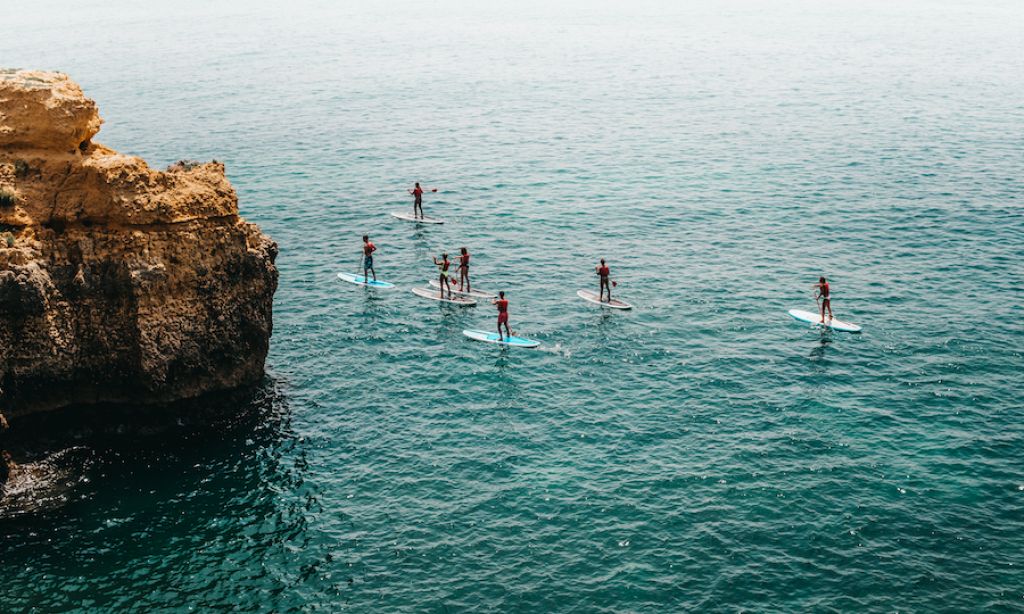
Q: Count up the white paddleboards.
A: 5